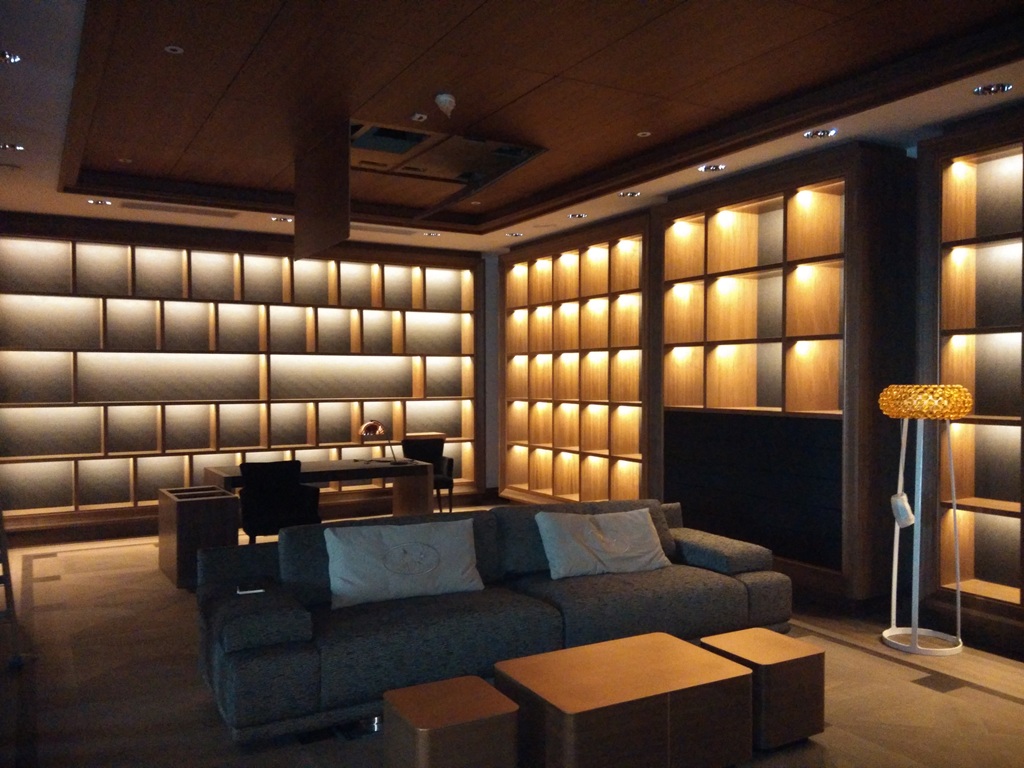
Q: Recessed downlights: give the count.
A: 11